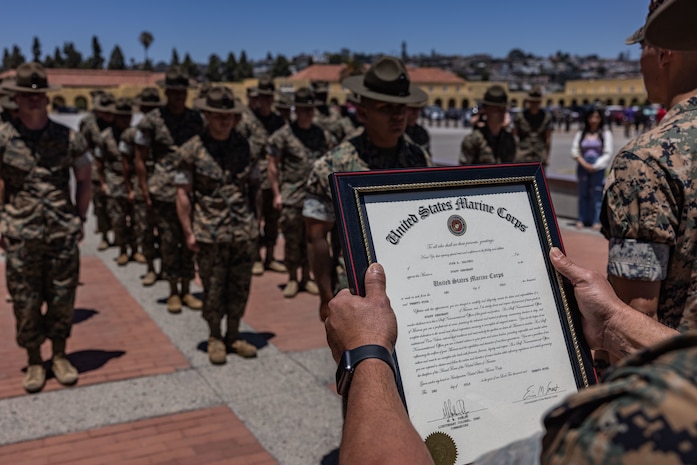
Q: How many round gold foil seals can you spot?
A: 1